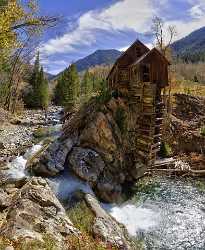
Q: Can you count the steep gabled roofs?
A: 2